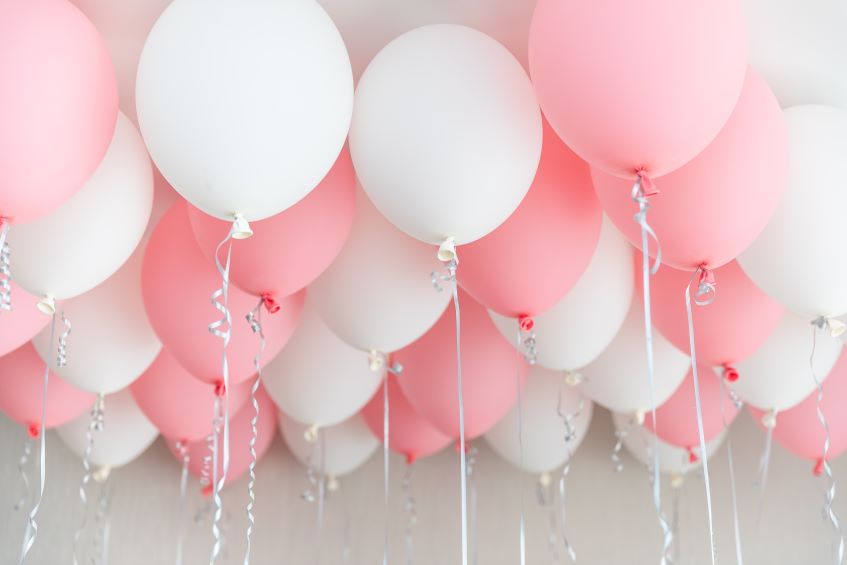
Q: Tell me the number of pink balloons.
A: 15